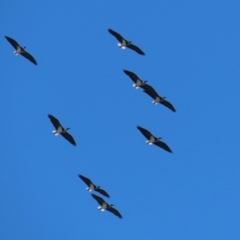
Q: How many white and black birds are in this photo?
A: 8